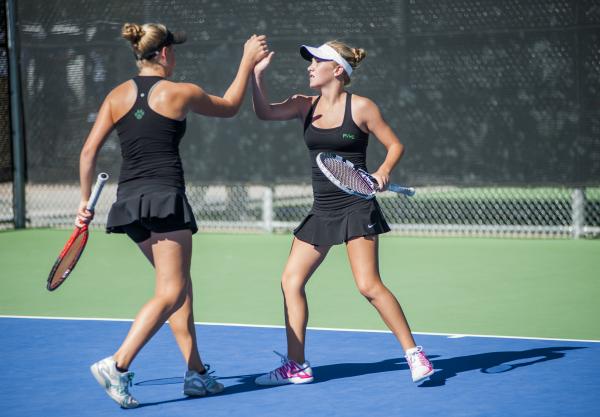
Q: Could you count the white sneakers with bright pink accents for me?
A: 2